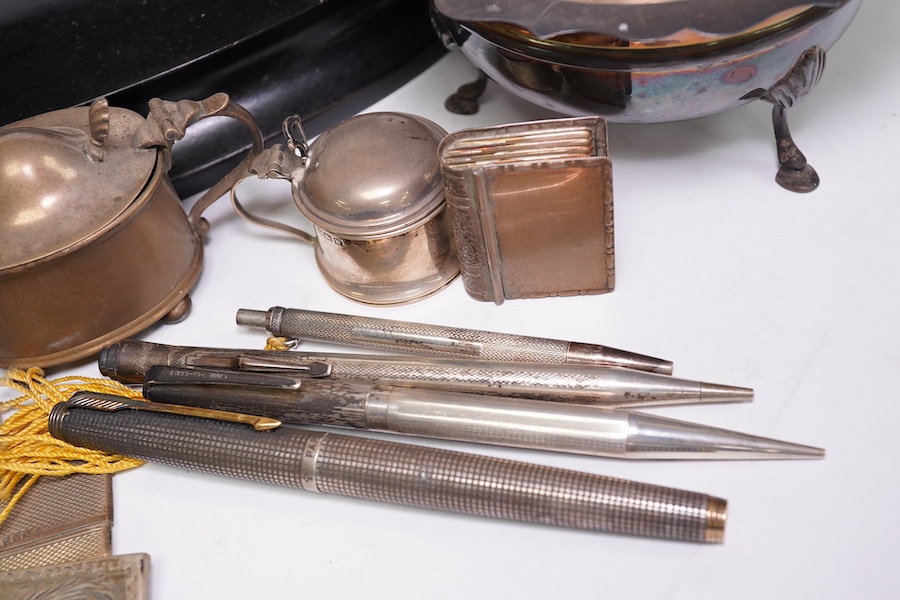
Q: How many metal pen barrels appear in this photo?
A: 4